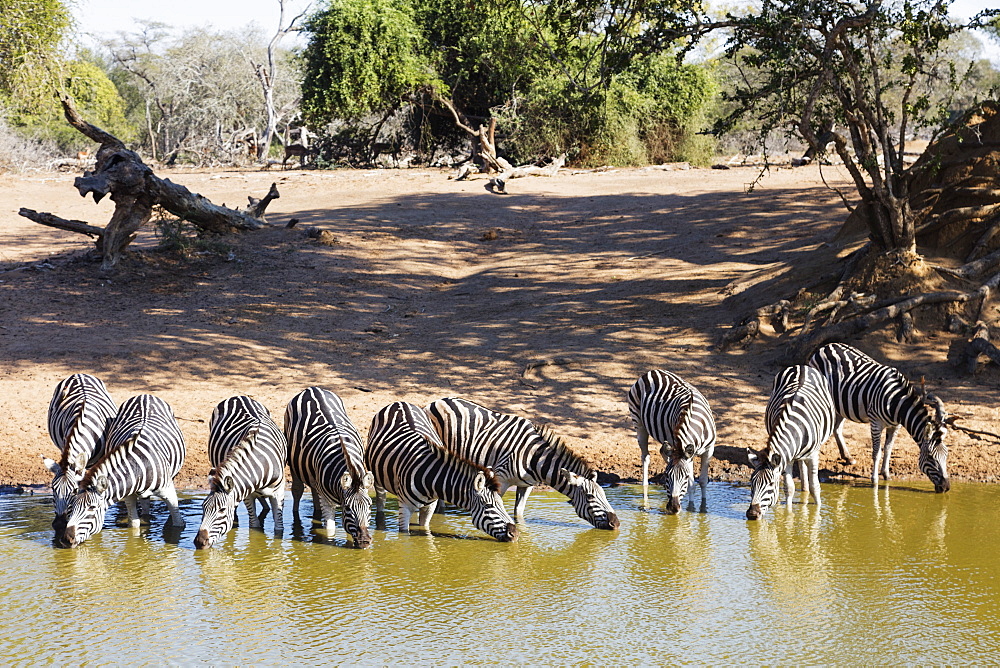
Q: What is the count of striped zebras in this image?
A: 9